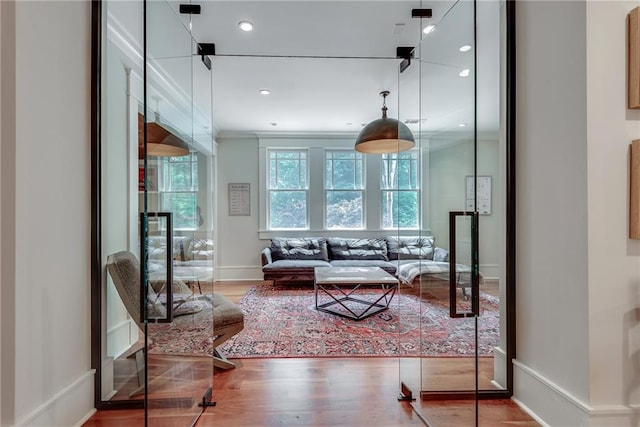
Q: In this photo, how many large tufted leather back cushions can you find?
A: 3